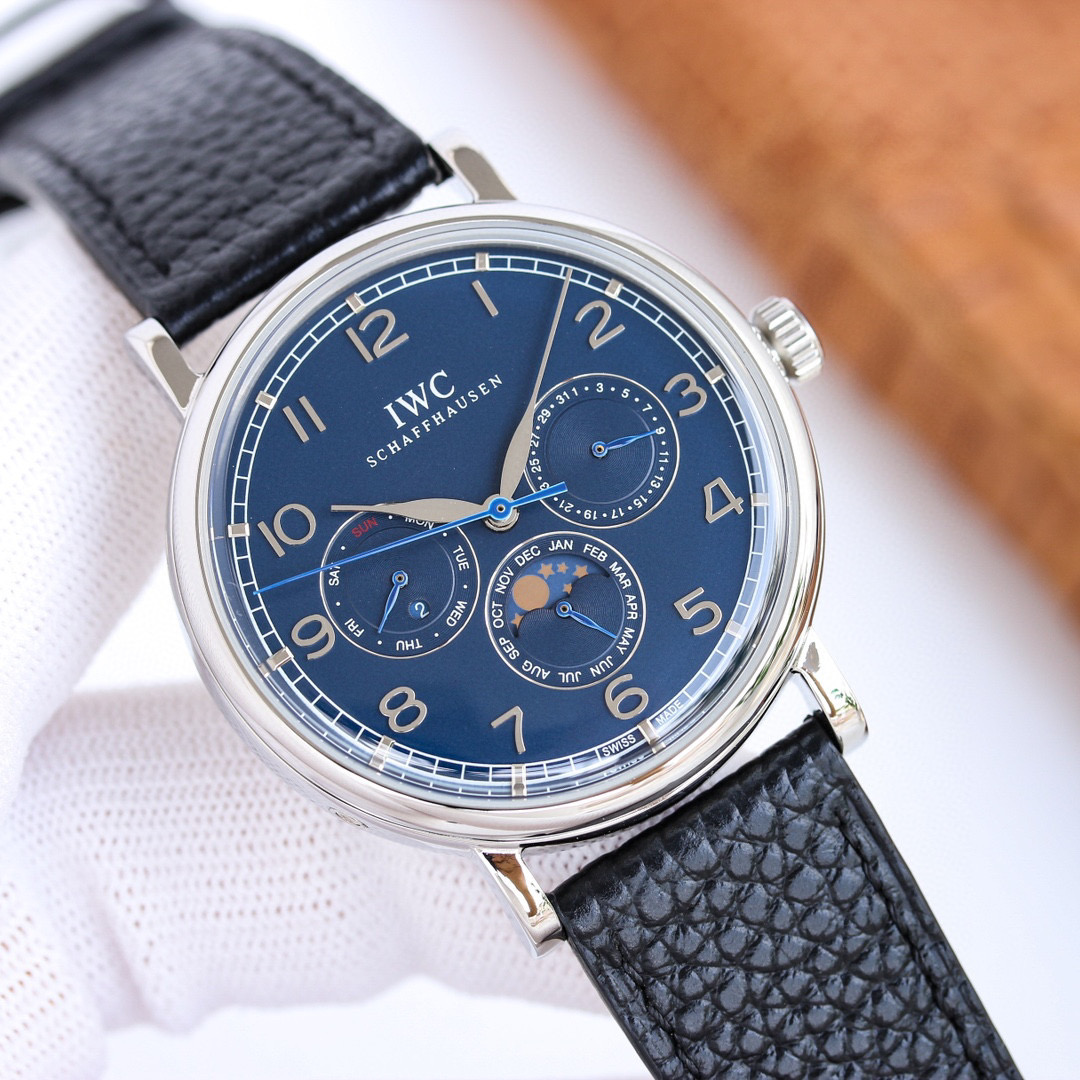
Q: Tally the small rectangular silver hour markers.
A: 12